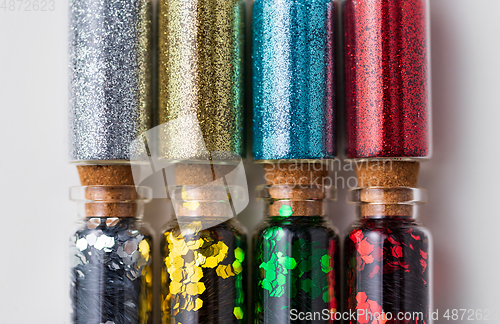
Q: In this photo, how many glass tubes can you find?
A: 8